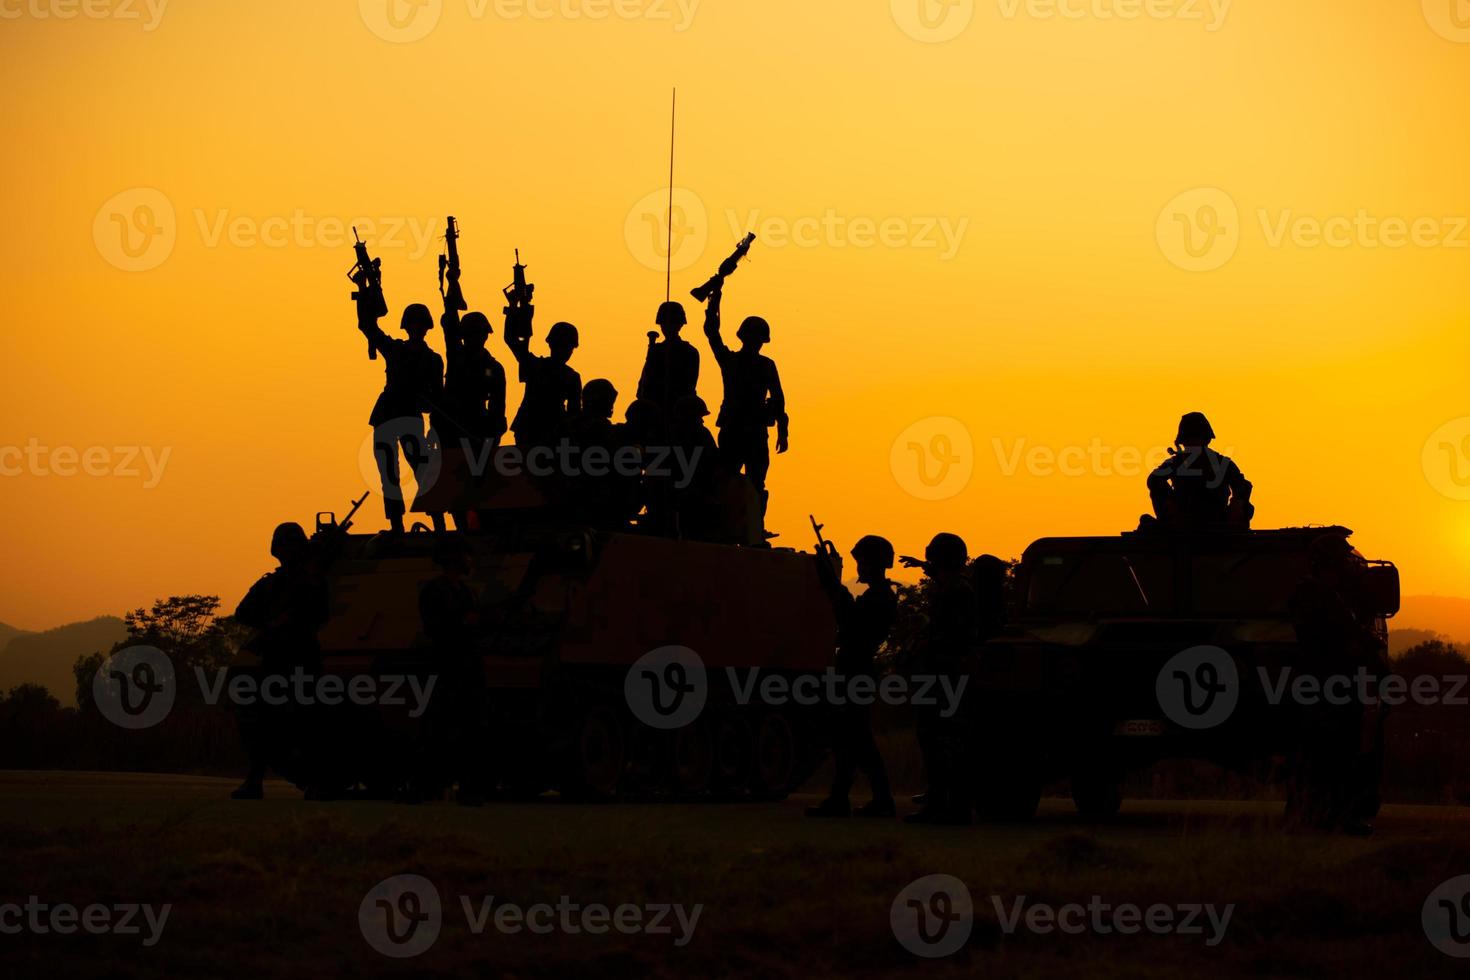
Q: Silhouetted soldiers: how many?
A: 14